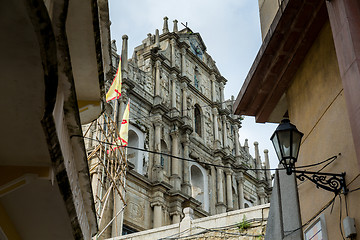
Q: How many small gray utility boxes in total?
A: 1